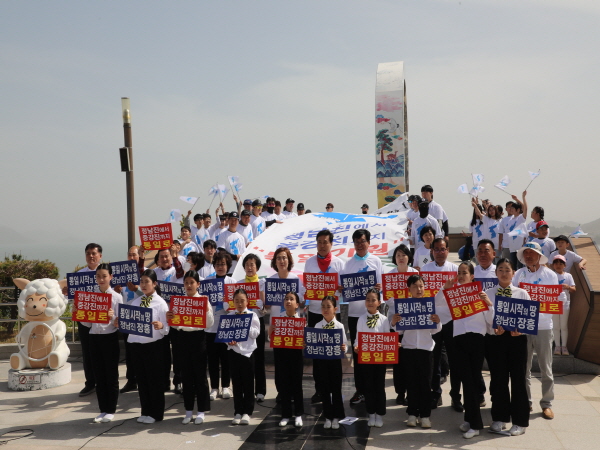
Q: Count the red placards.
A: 11